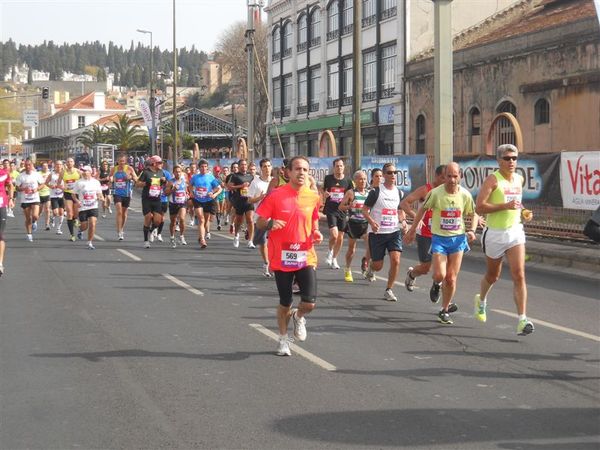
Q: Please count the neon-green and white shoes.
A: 2